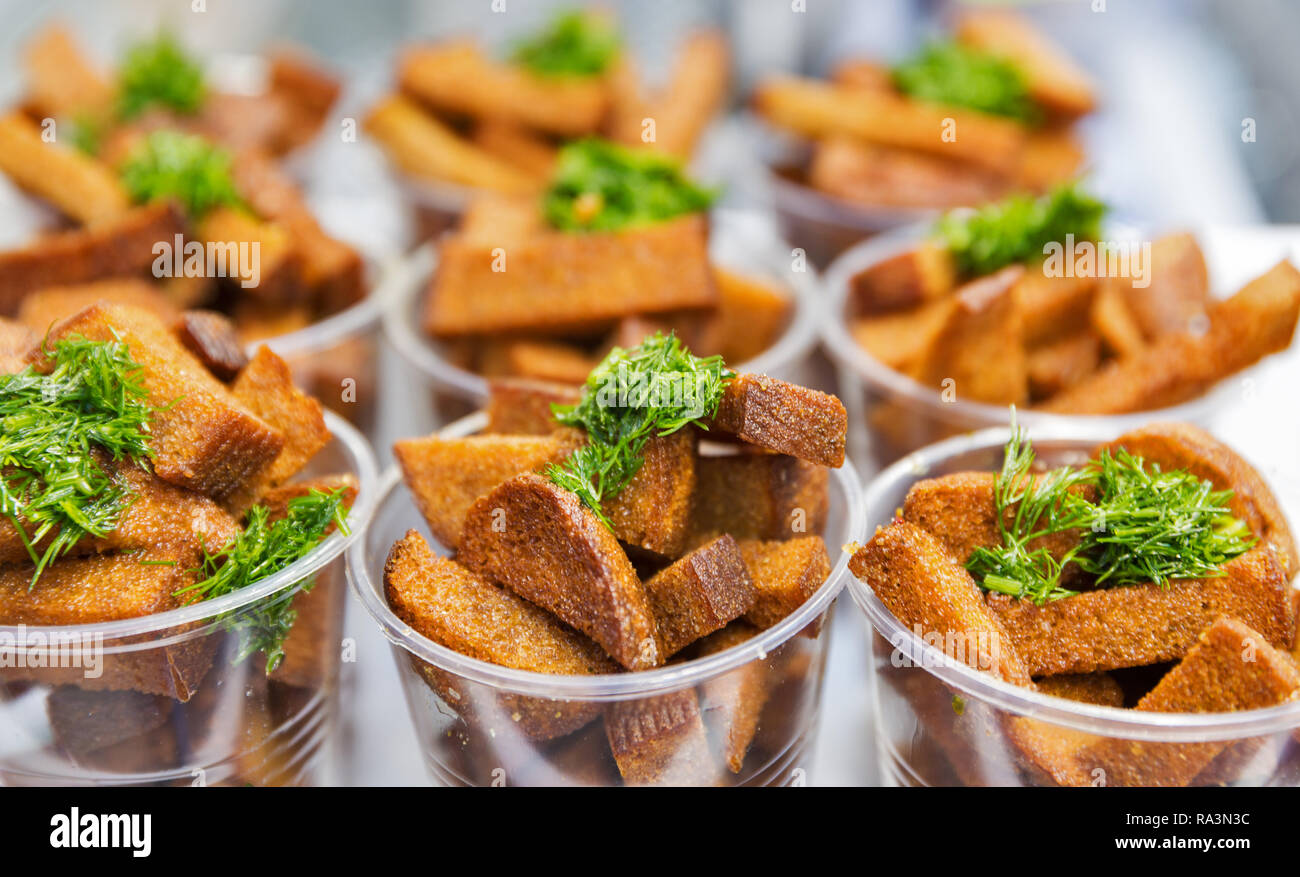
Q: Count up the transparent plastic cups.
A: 9